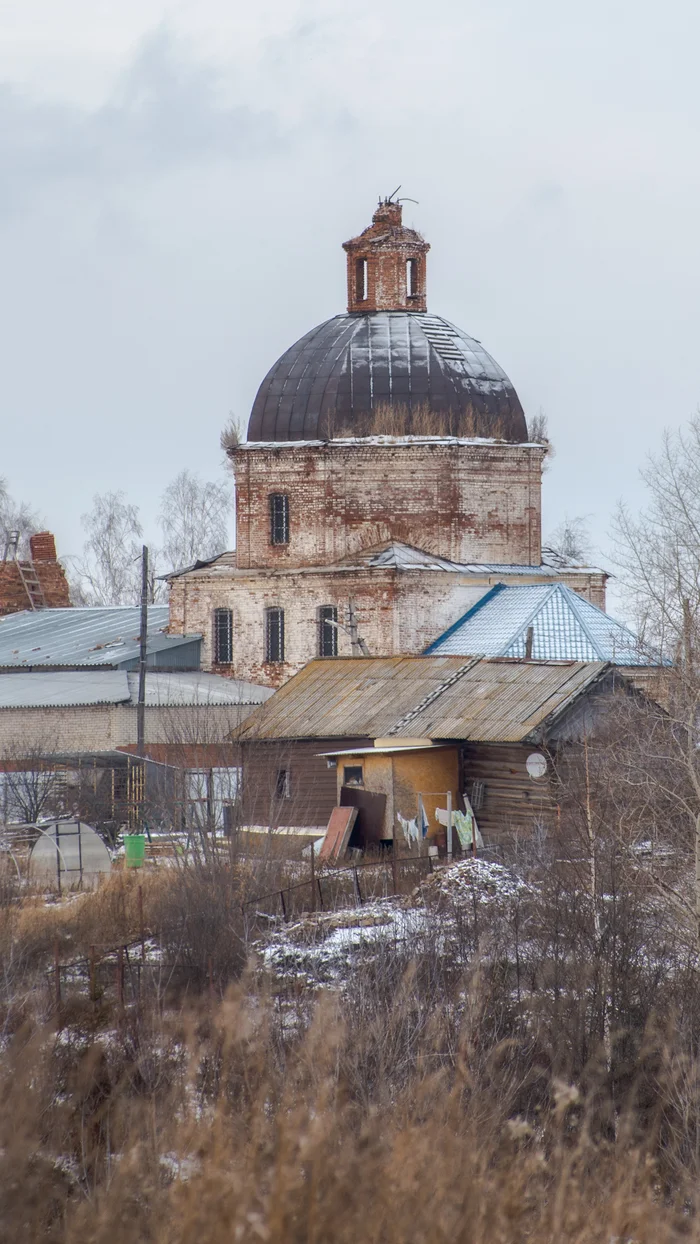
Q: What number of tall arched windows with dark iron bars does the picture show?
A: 4